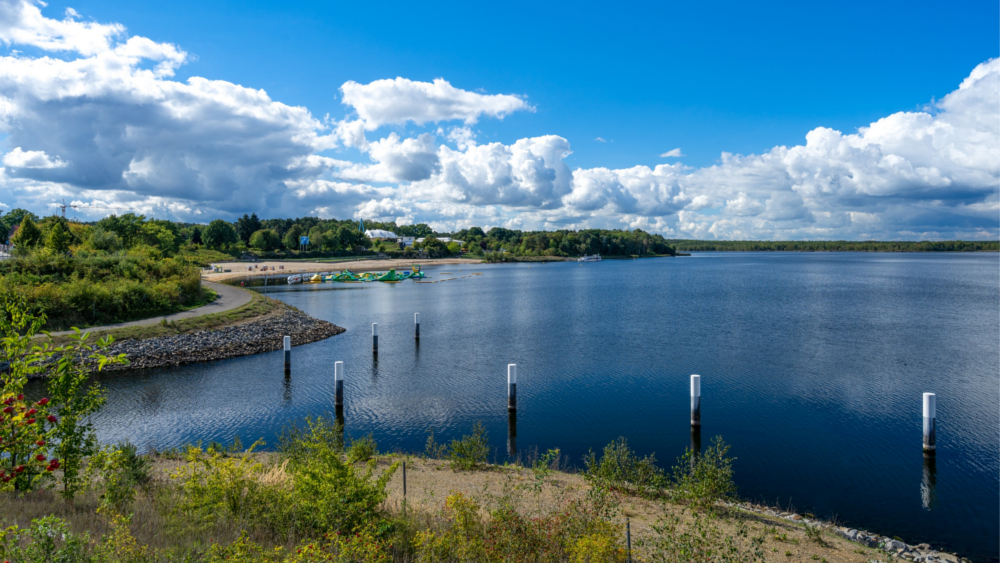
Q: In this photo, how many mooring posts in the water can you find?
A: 7